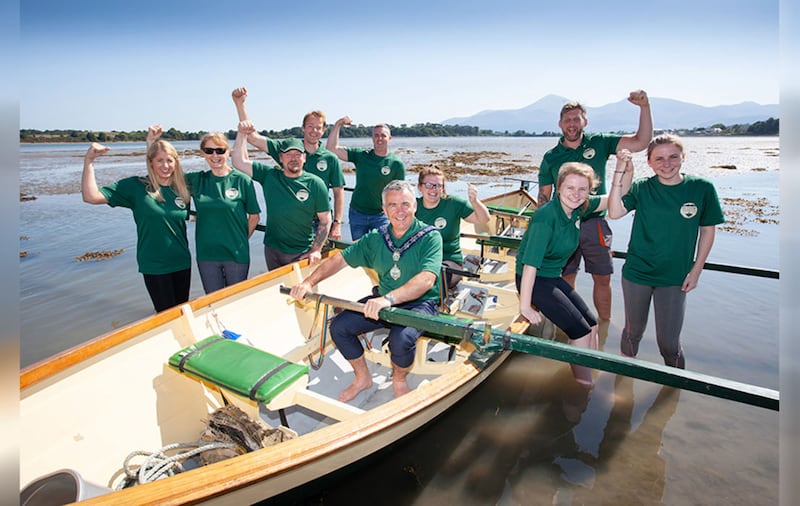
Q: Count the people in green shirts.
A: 10